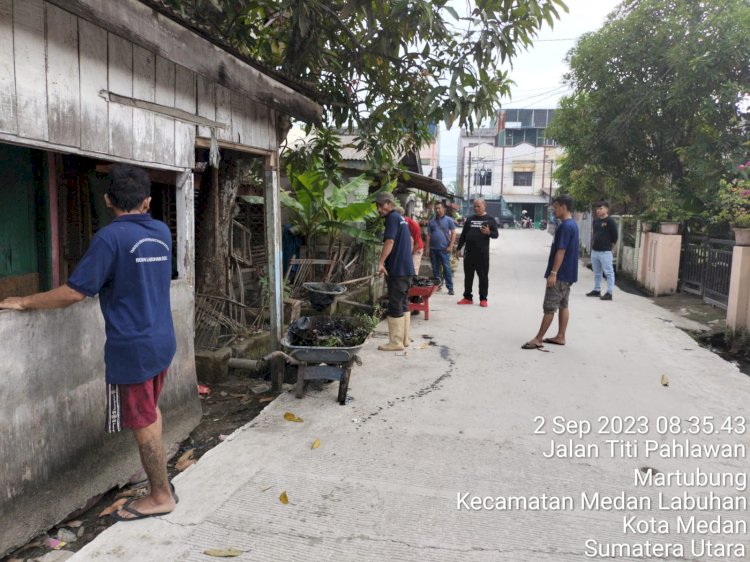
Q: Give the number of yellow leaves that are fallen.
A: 5